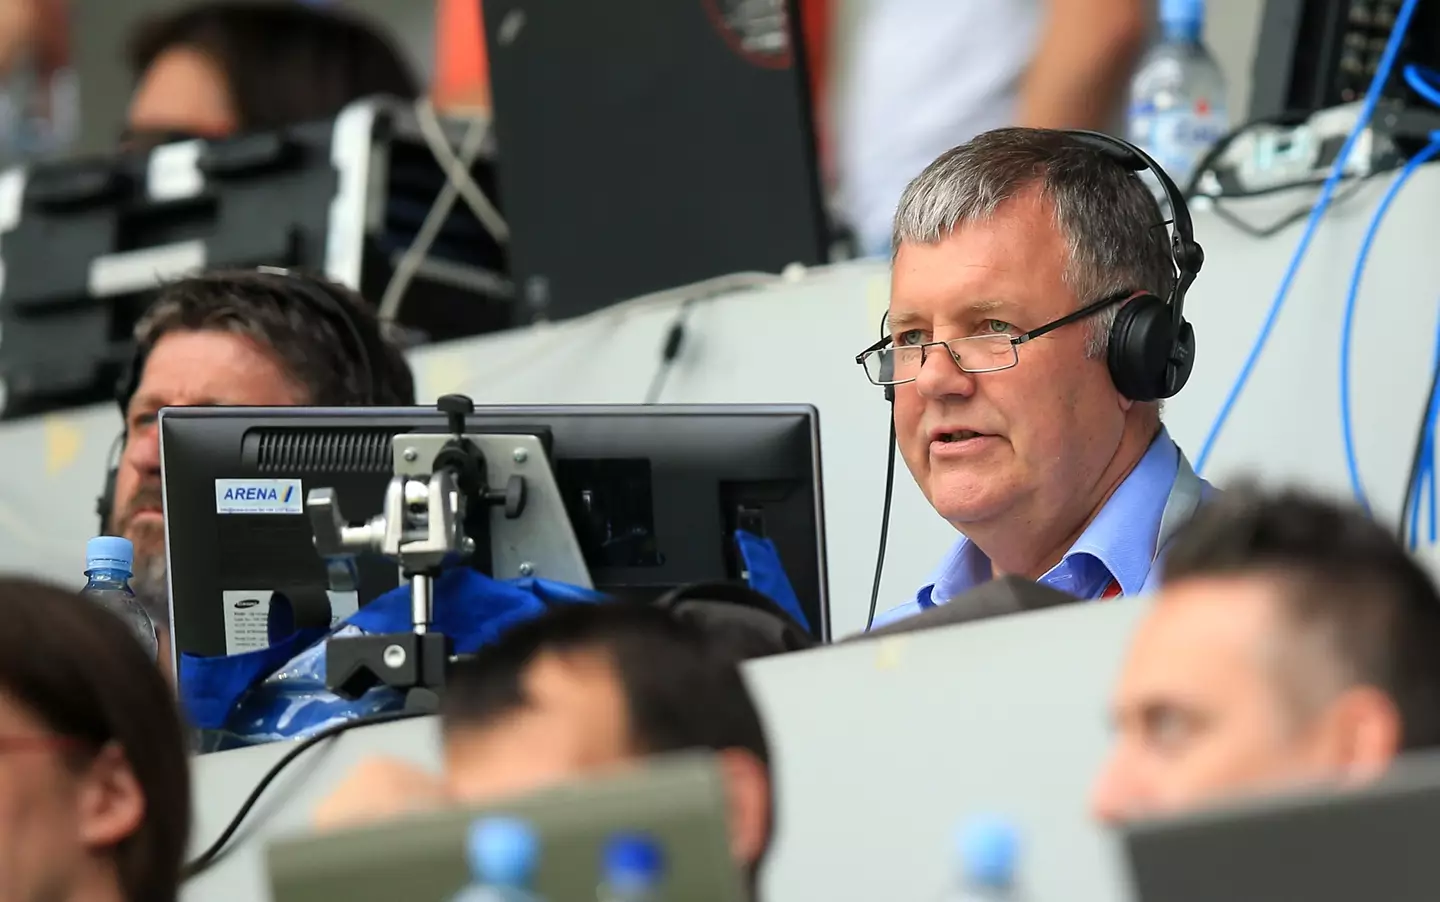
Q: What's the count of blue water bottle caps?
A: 5